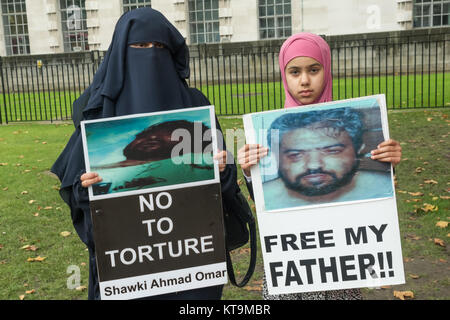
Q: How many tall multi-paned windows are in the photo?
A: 6